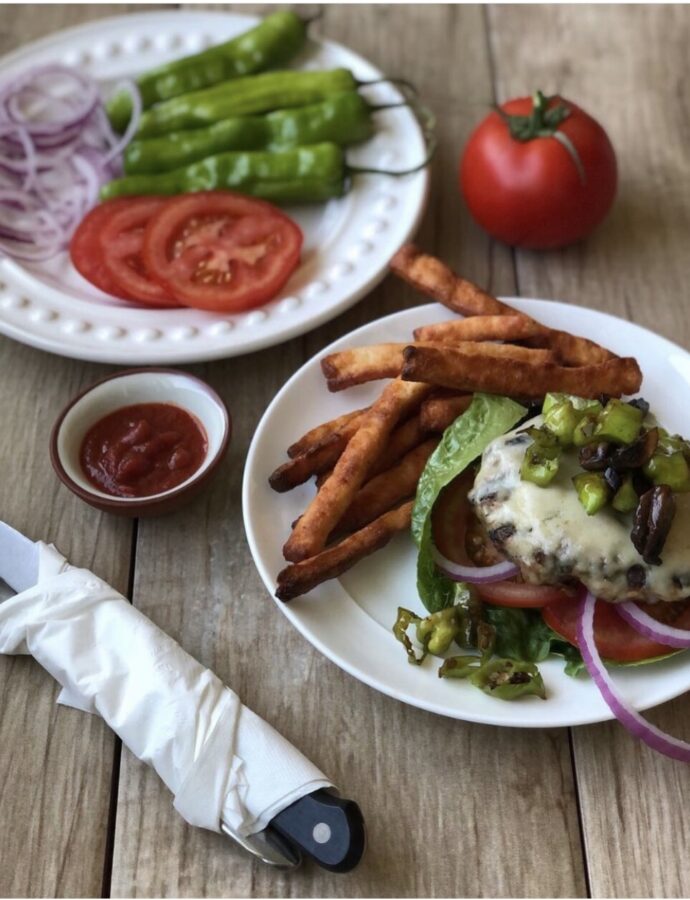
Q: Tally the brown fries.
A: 11